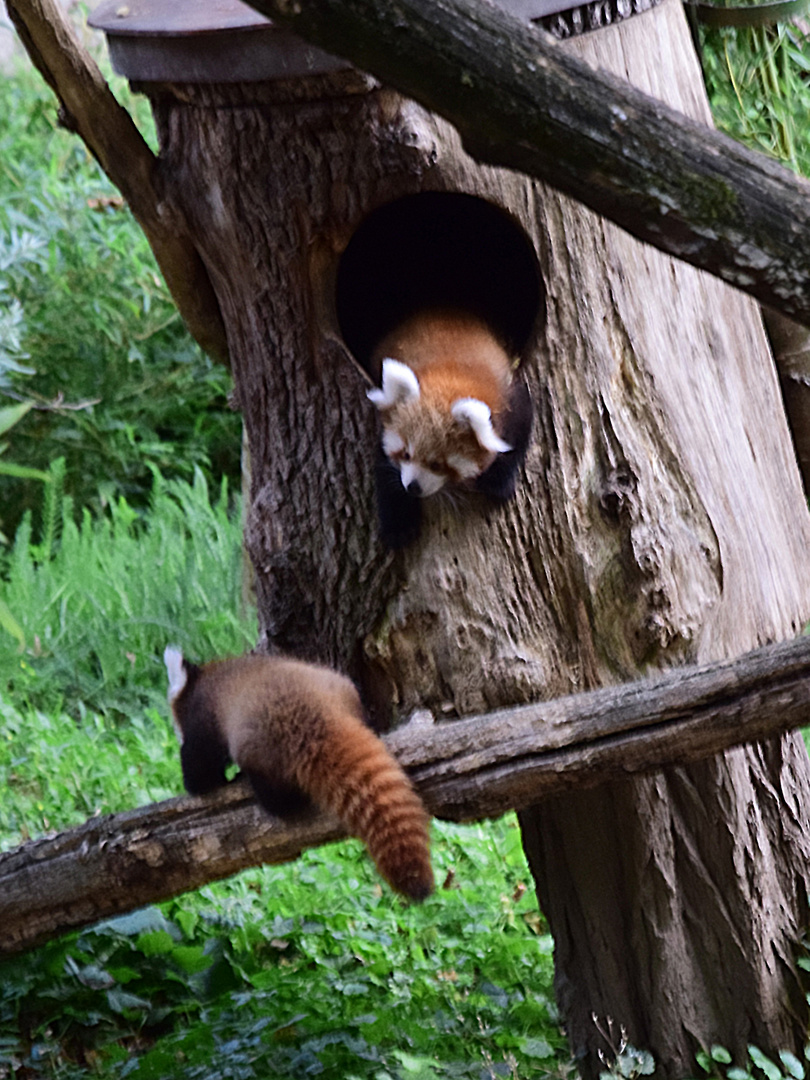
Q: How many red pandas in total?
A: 2